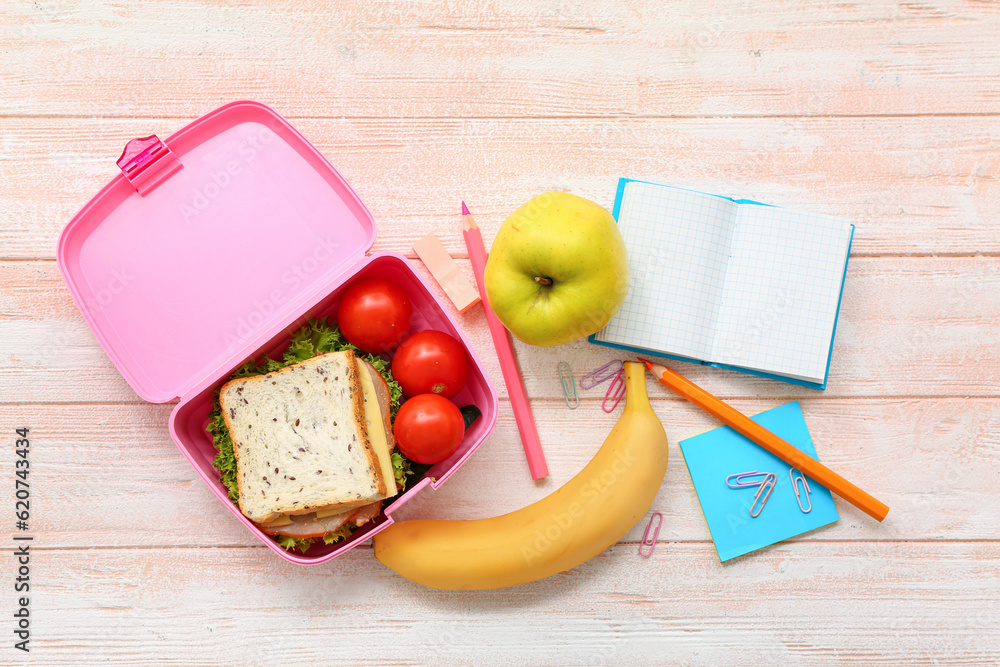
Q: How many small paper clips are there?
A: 7